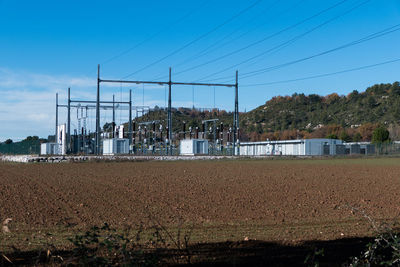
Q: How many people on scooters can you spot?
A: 0